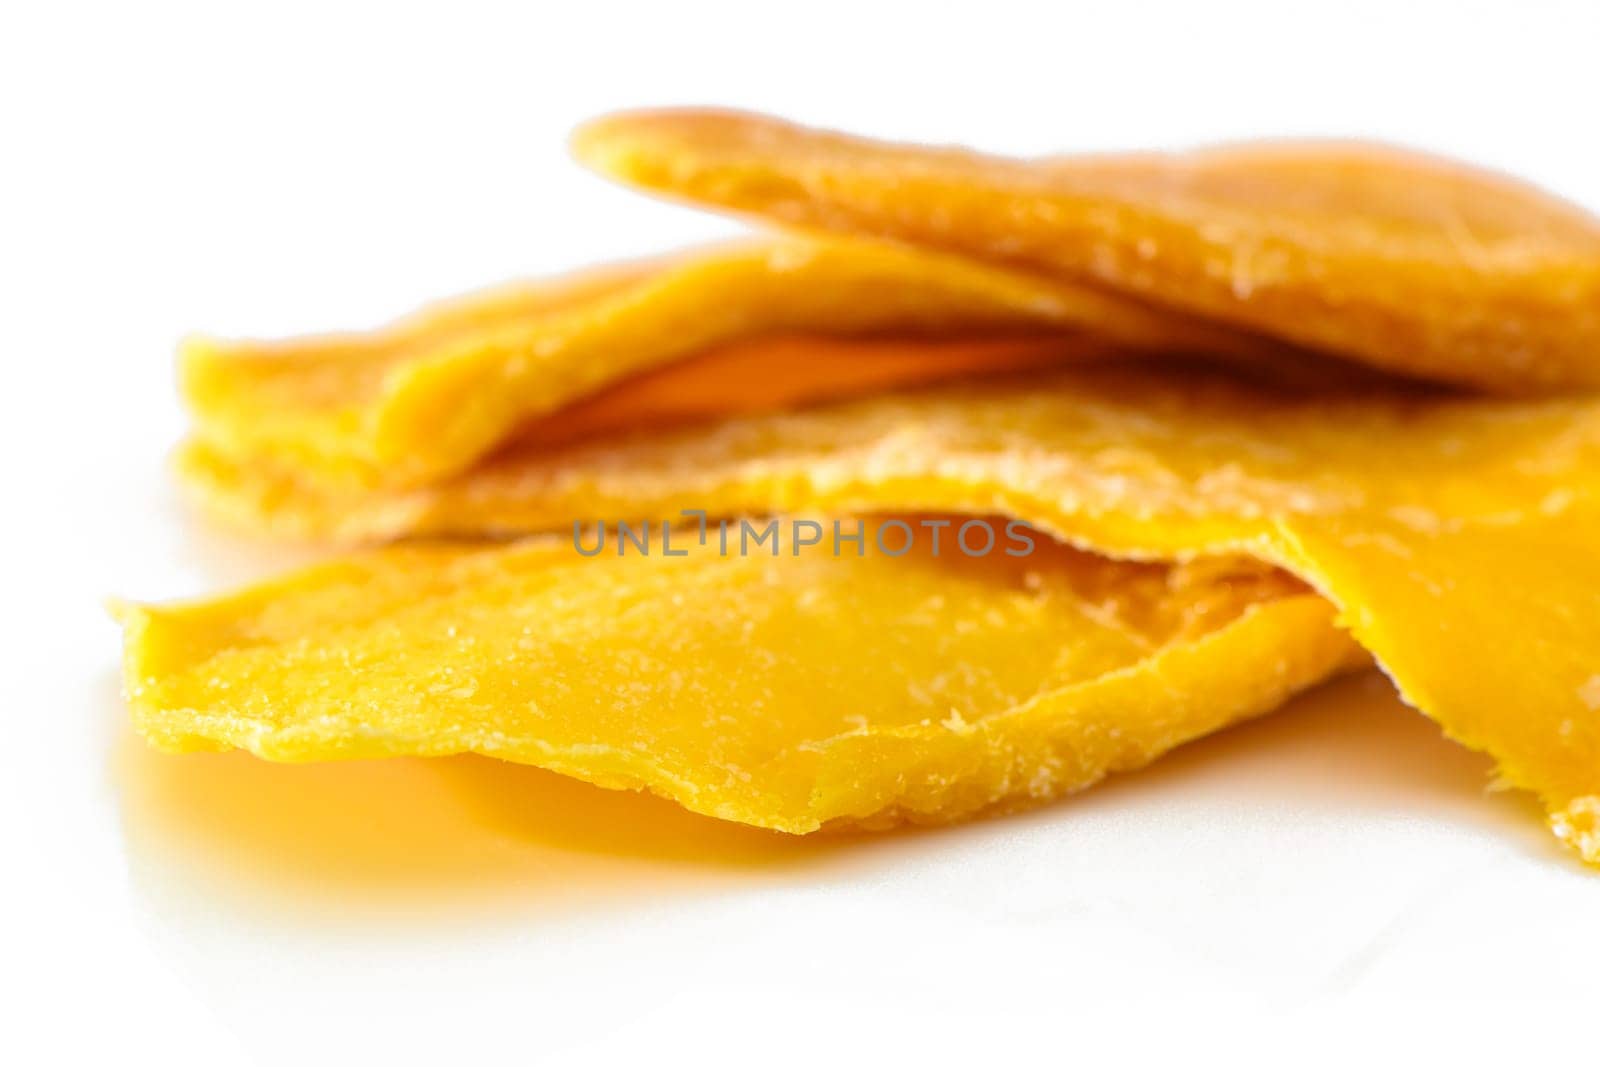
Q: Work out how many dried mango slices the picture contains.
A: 4